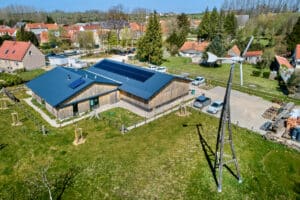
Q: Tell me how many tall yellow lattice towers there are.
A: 0